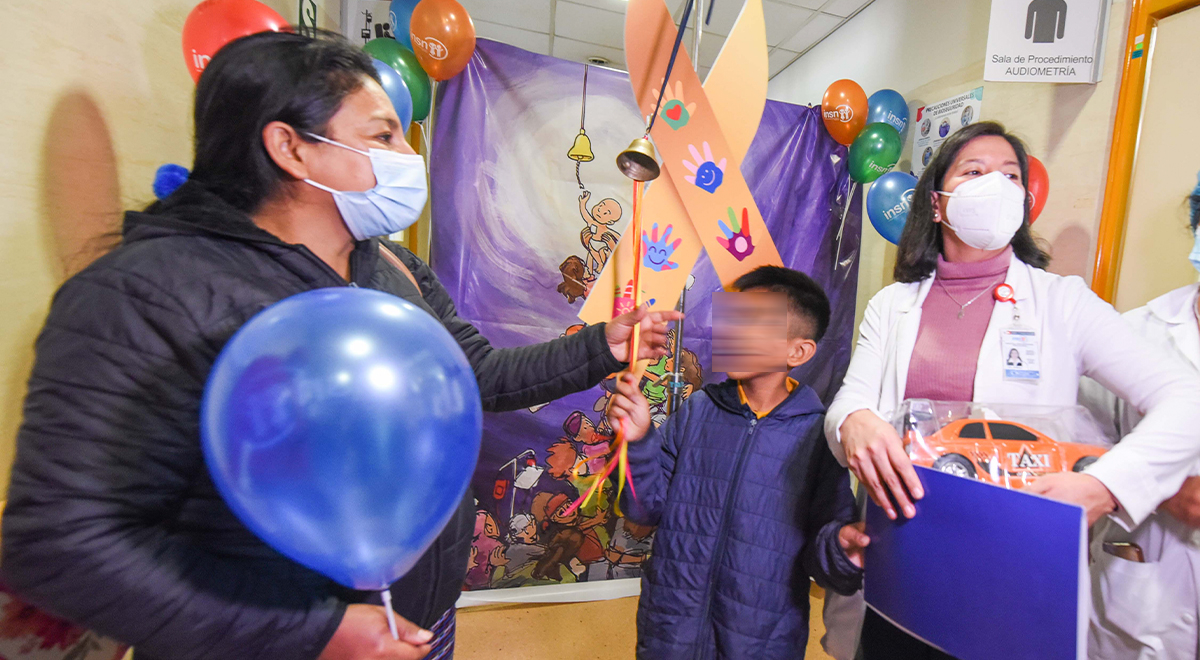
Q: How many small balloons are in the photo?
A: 10